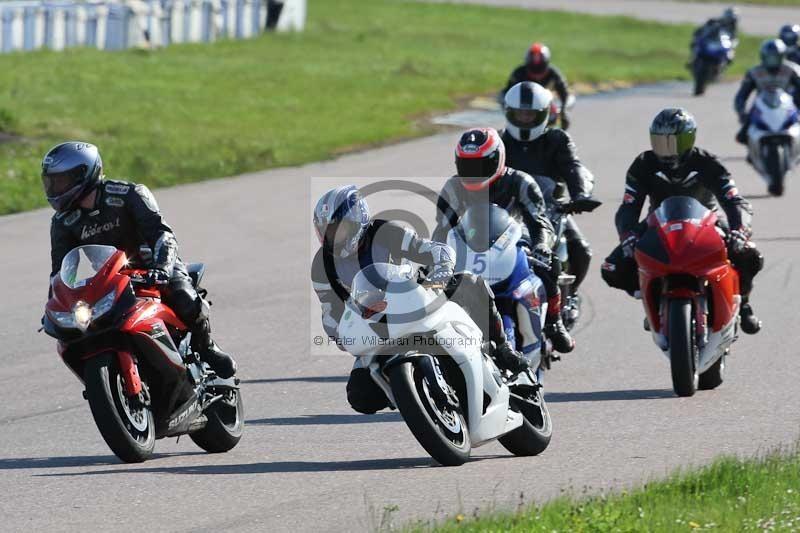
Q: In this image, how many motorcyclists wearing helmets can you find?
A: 9